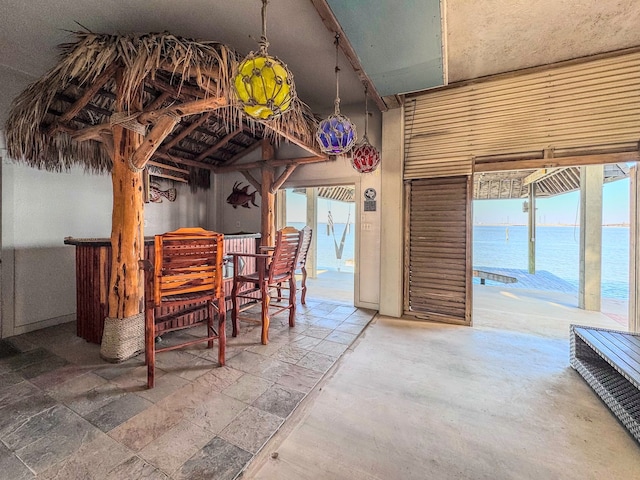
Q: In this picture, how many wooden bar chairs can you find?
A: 3